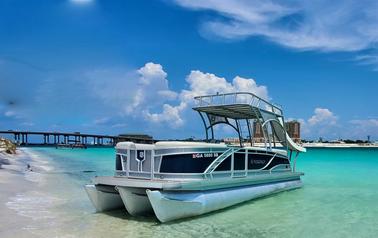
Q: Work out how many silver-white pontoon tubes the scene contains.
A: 3